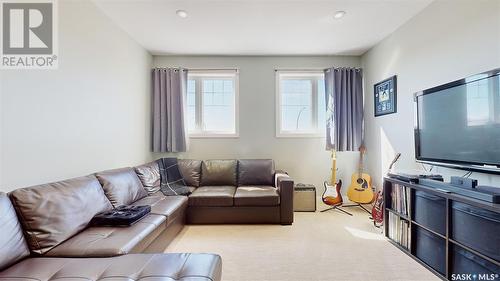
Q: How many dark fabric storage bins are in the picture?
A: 4